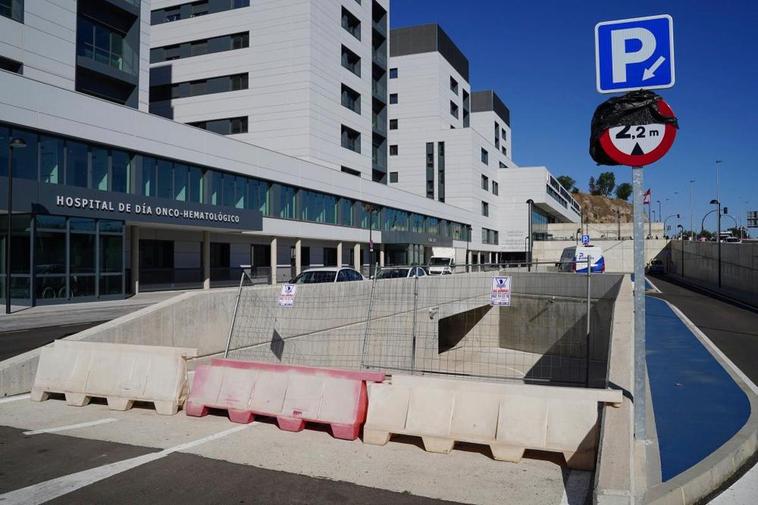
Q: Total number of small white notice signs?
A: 2